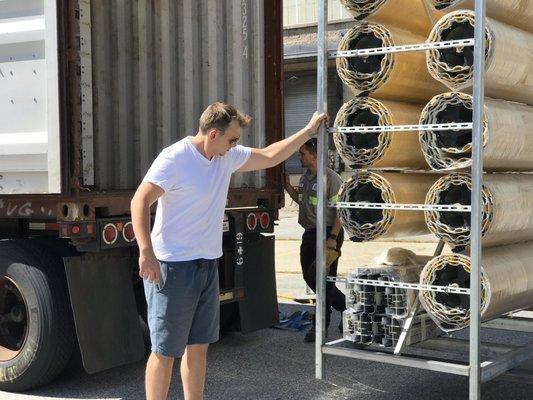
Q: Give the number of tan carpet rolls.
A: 9